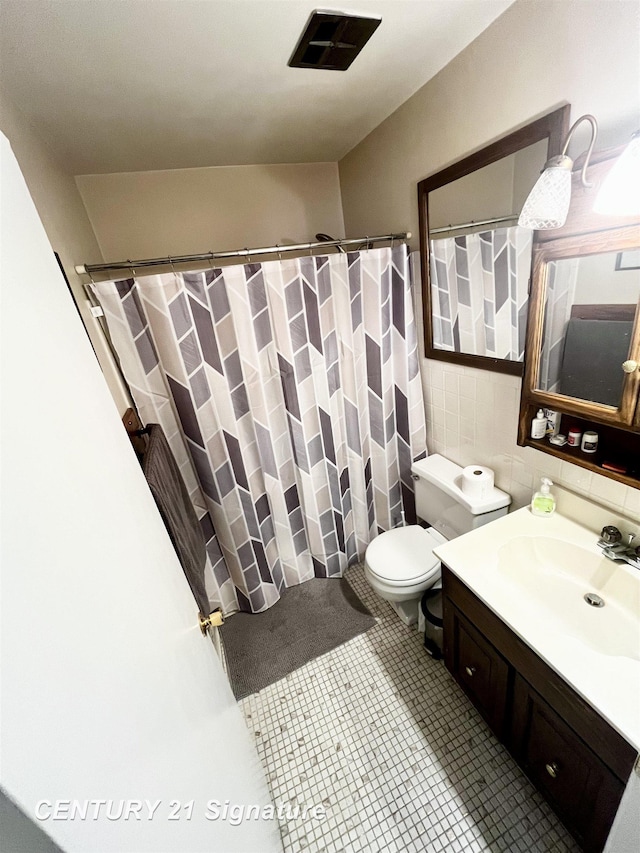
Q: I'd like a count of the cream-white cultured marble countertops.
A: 1